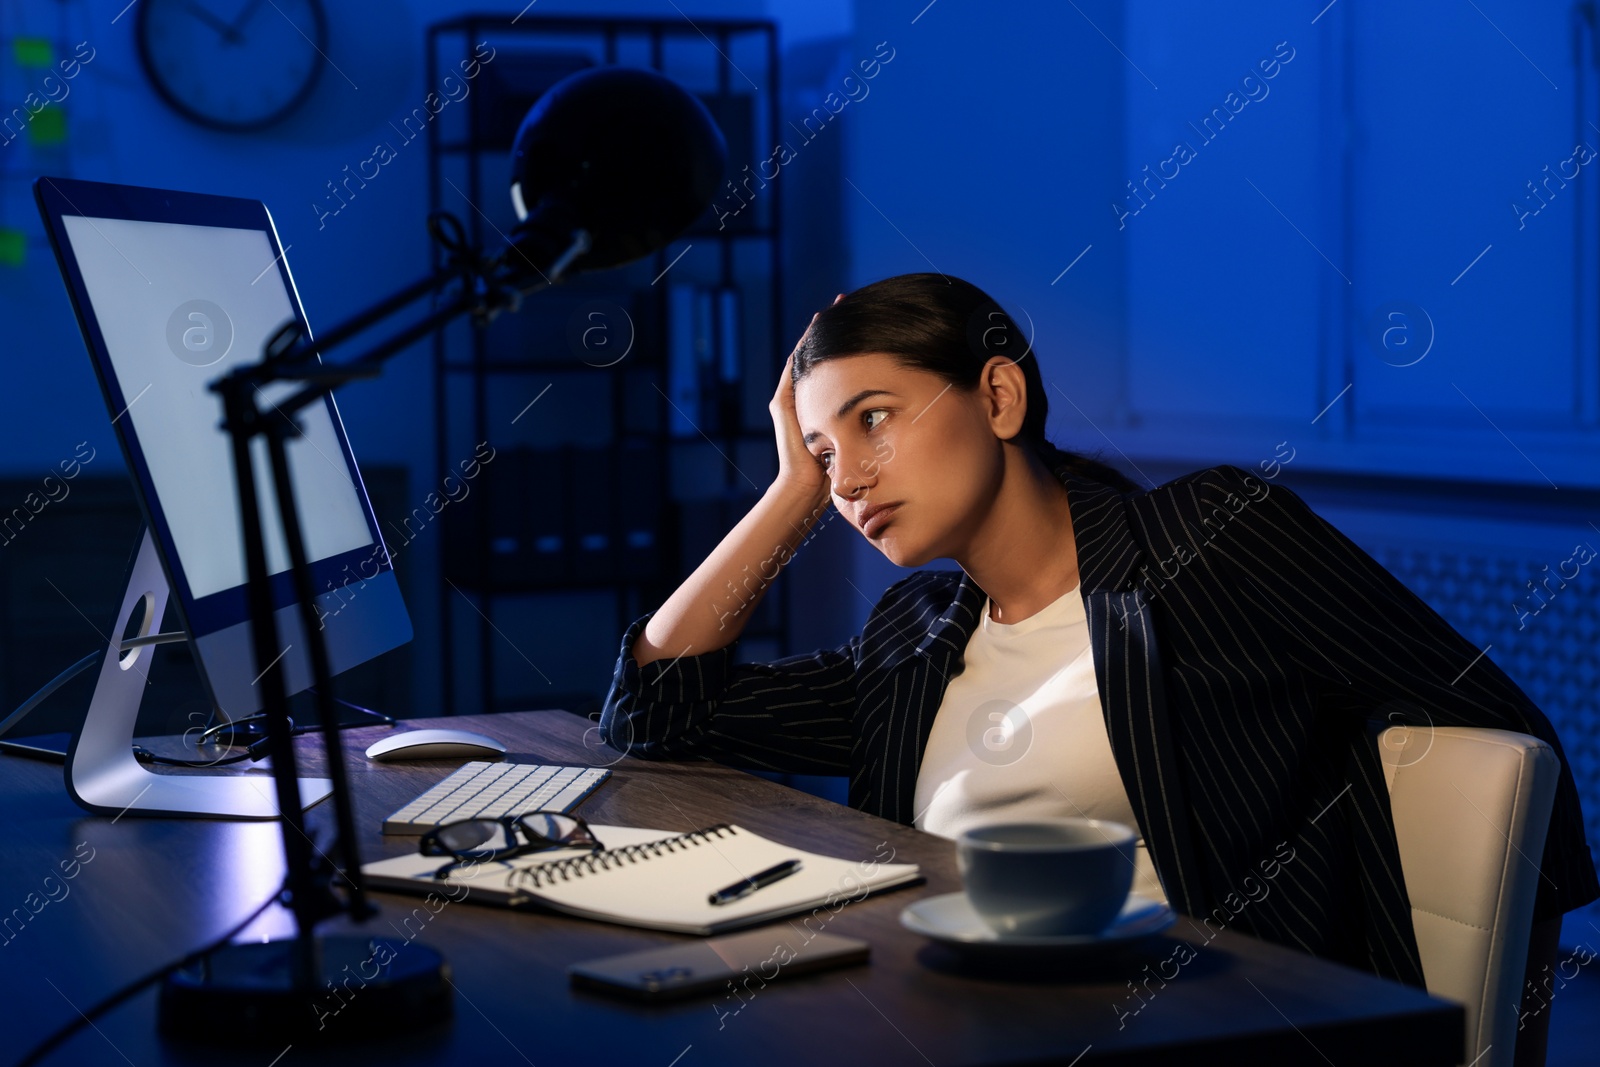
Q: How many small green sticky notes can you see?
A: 3